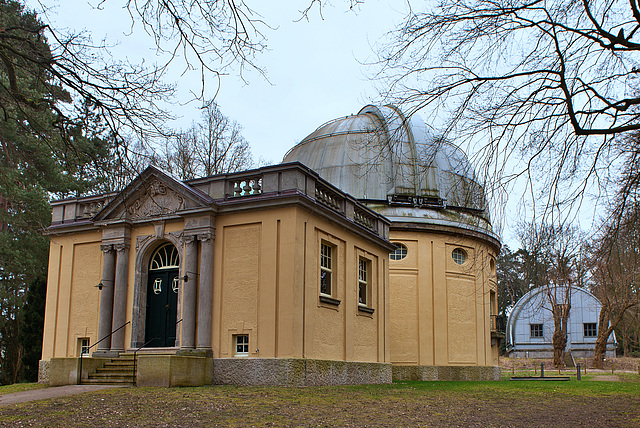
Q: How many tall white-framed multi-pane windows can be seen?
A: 2